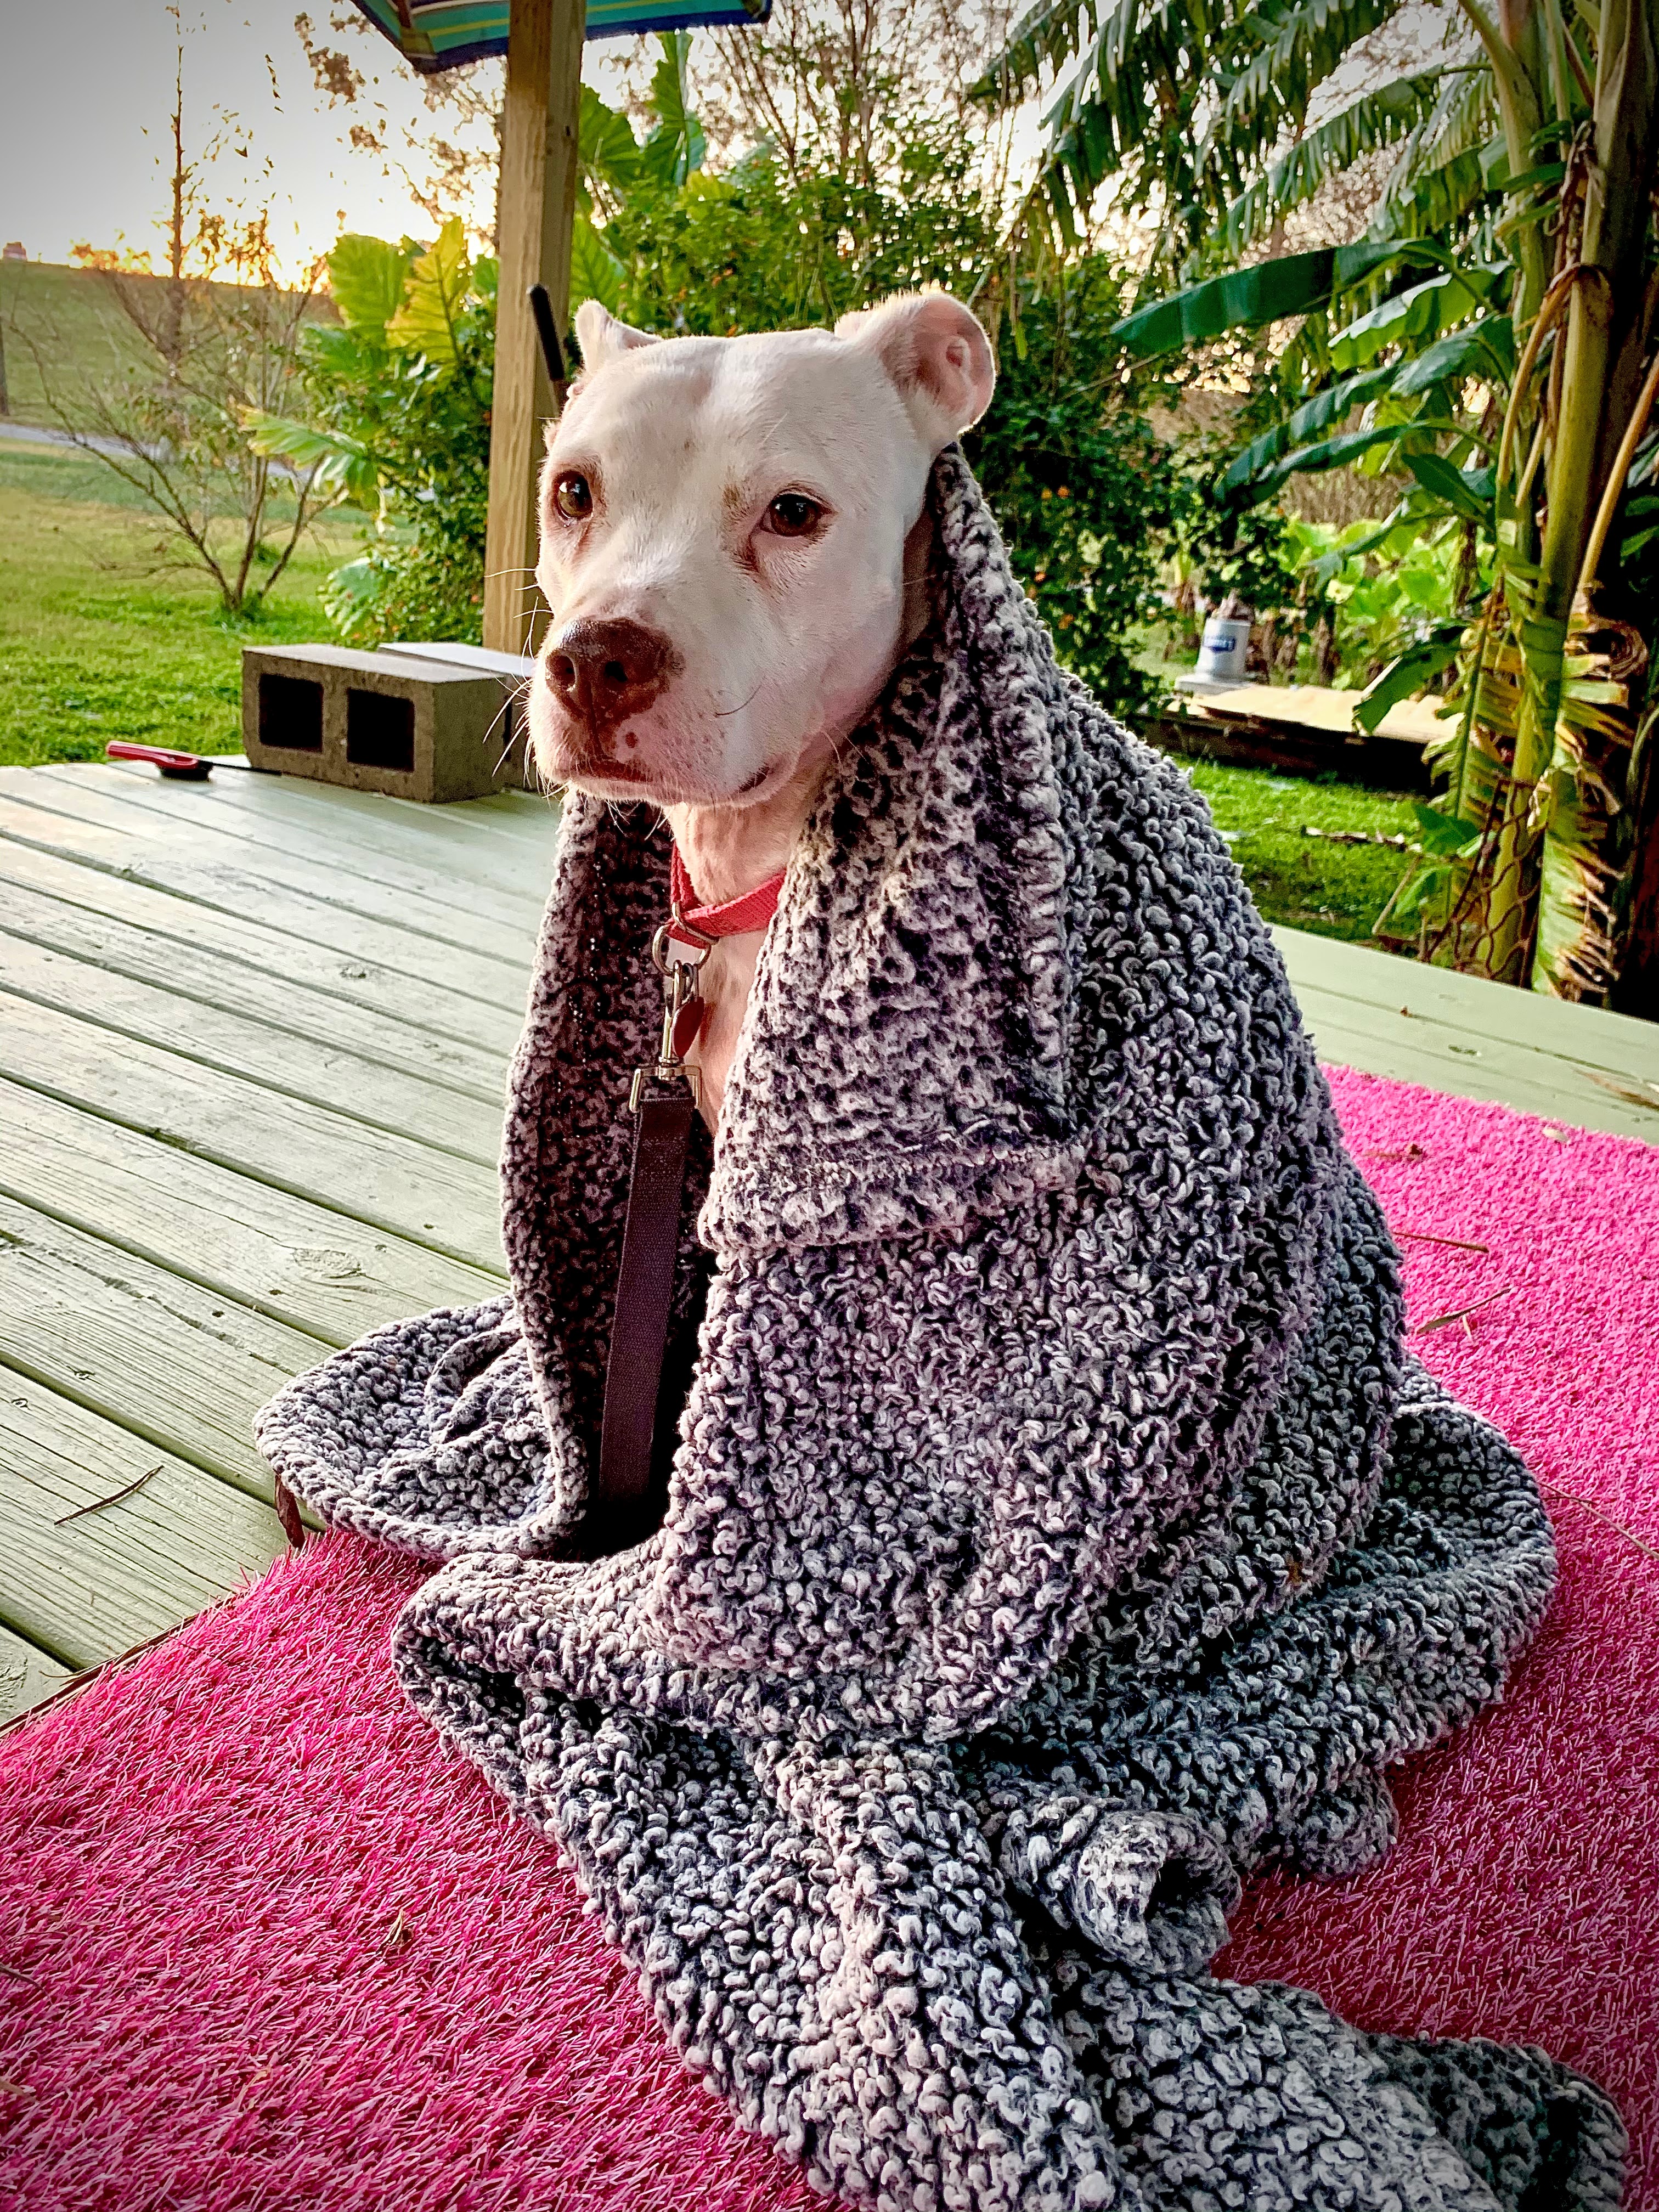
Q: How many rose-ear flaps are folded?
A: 2